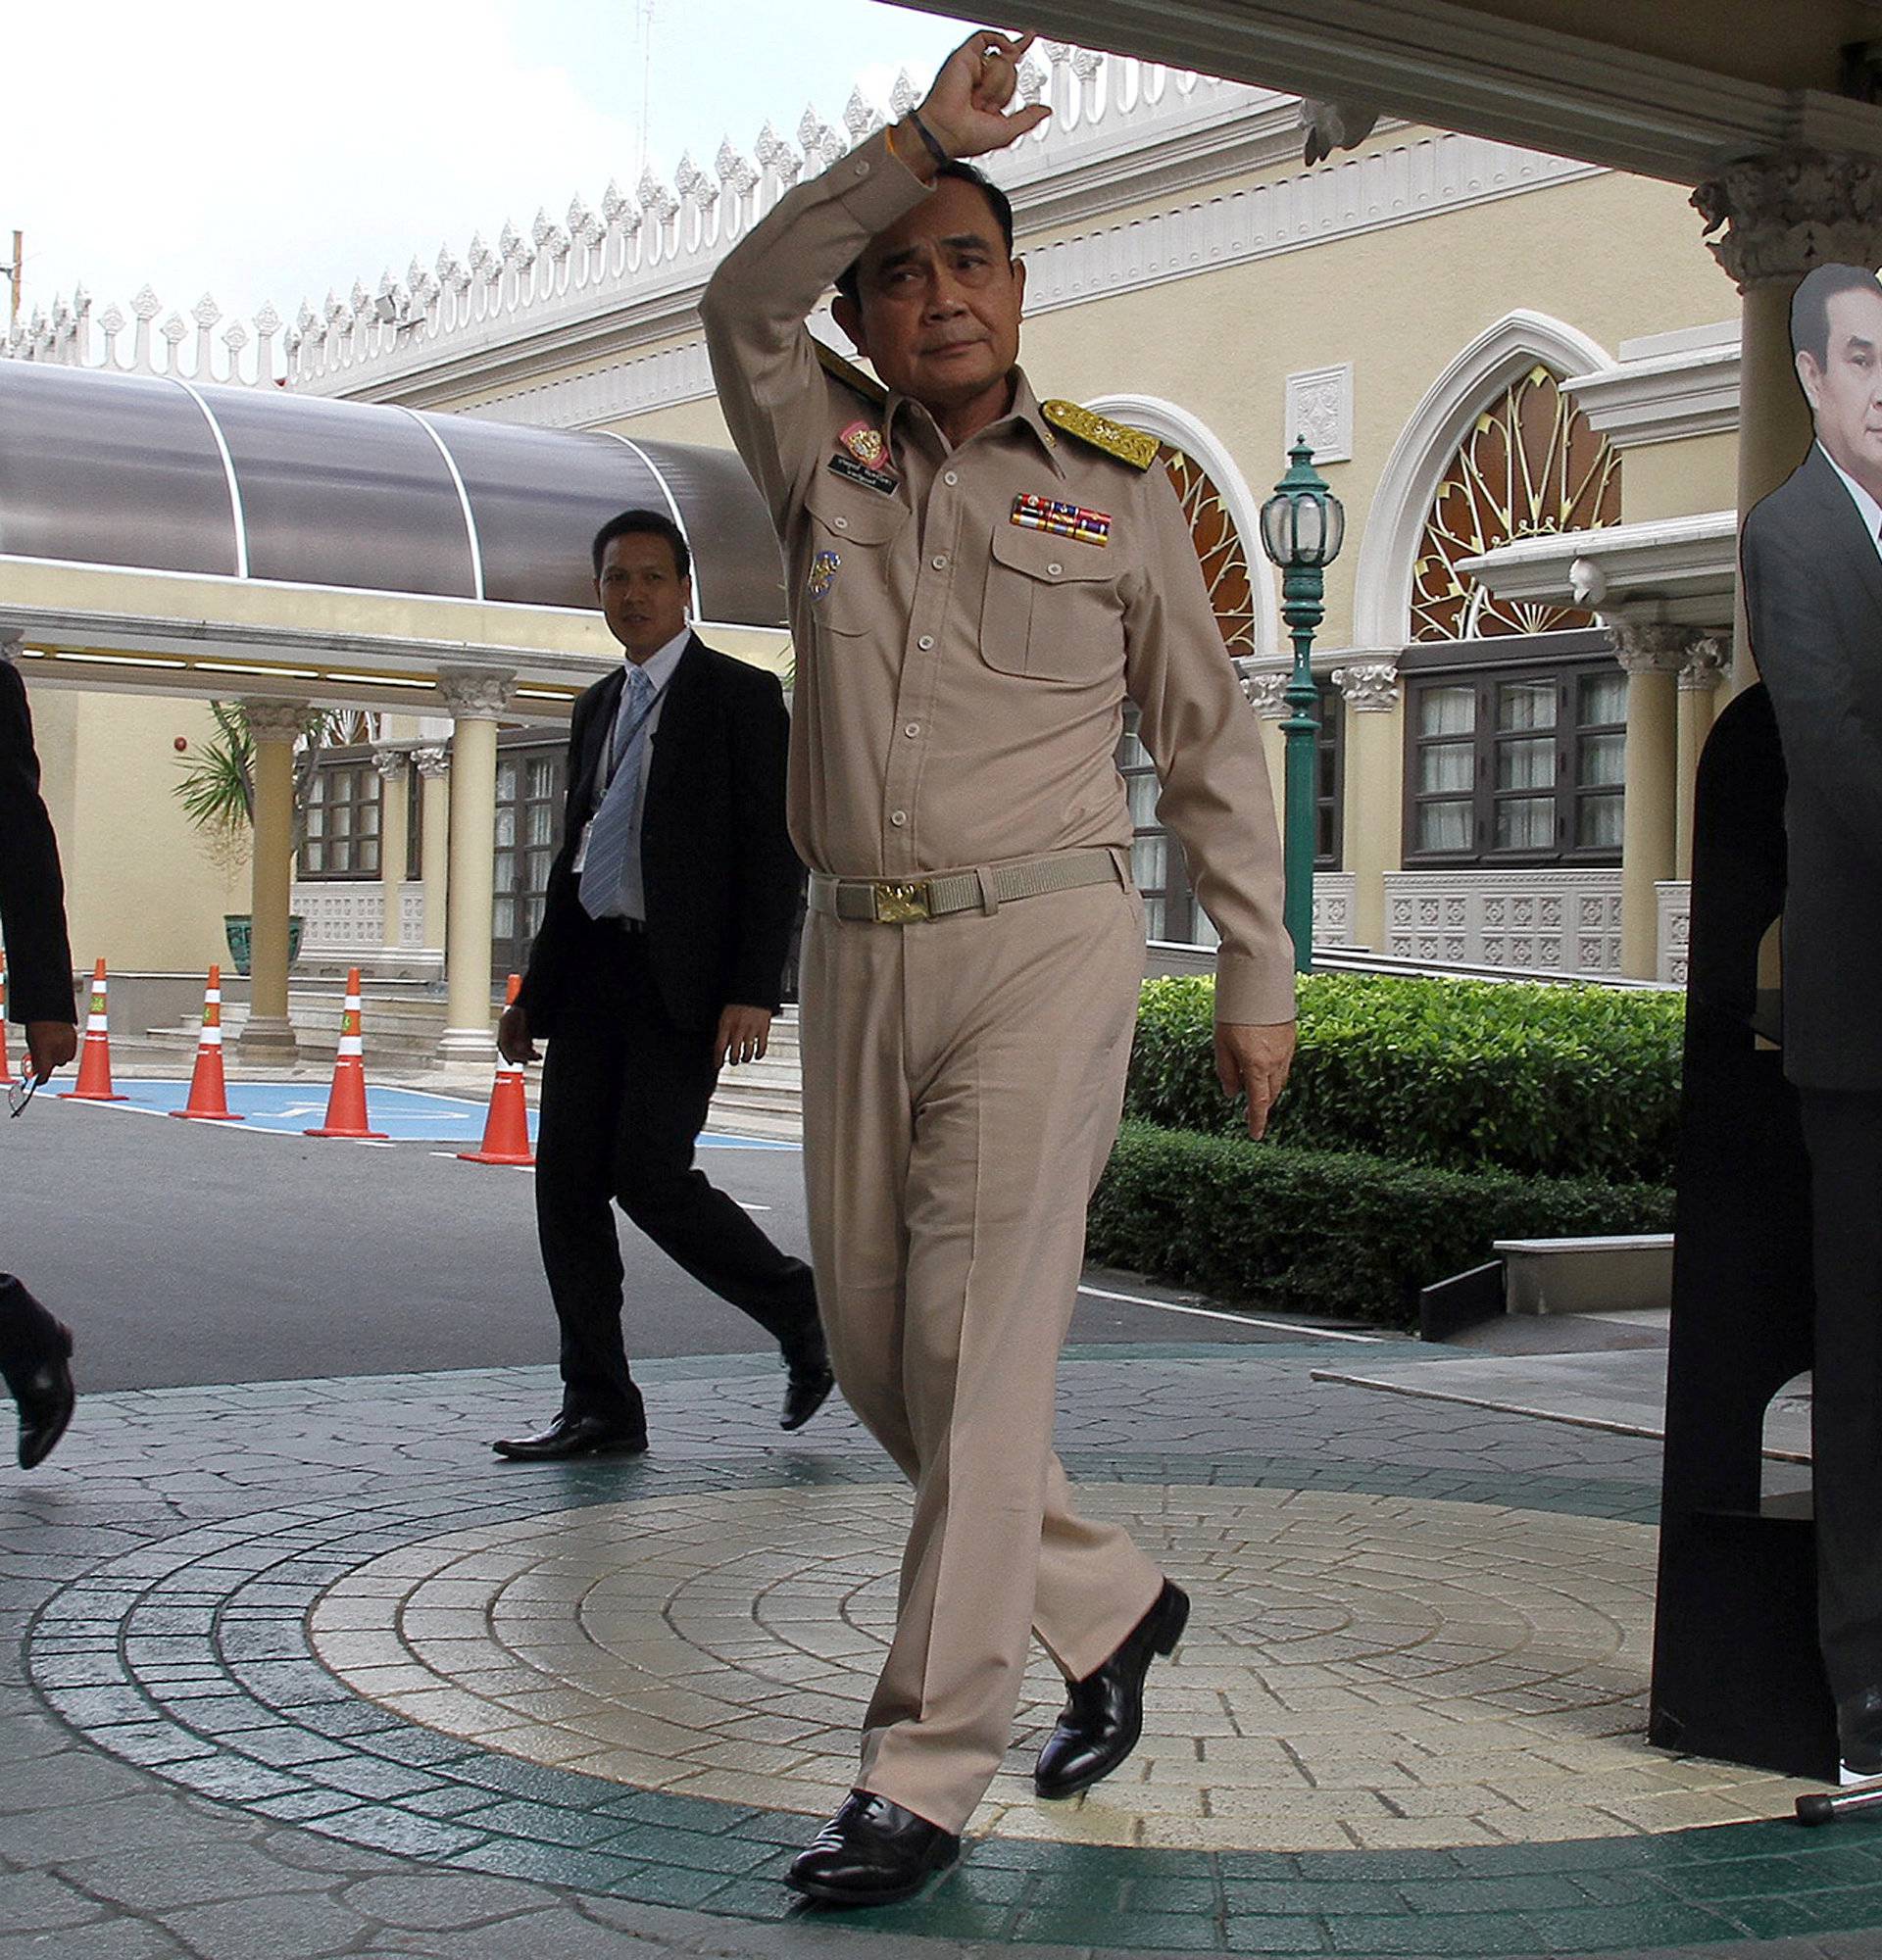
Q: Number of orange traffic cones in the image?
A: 5